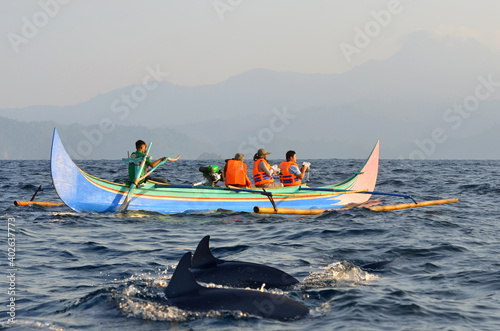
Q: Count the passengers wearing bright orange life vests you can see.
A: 3